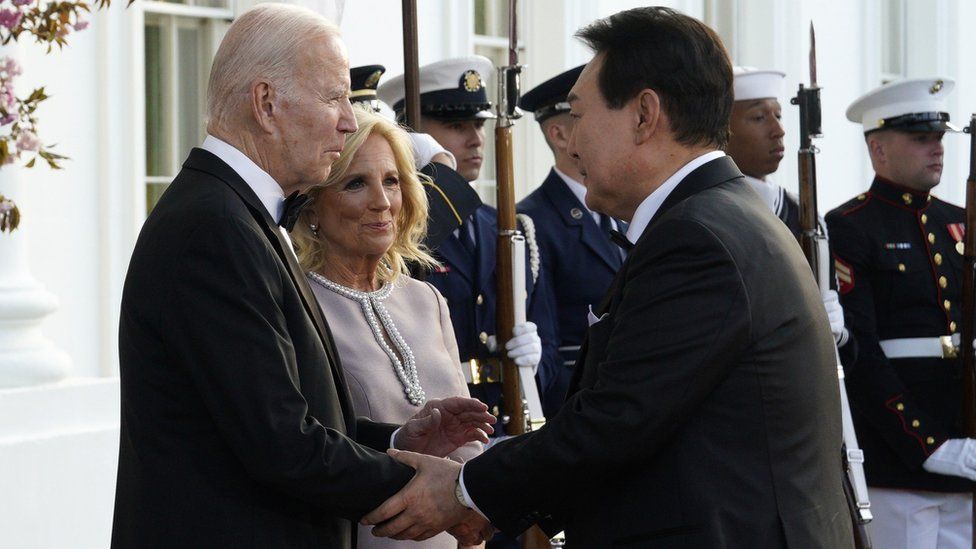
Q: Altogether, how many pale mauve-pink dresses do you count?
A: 1